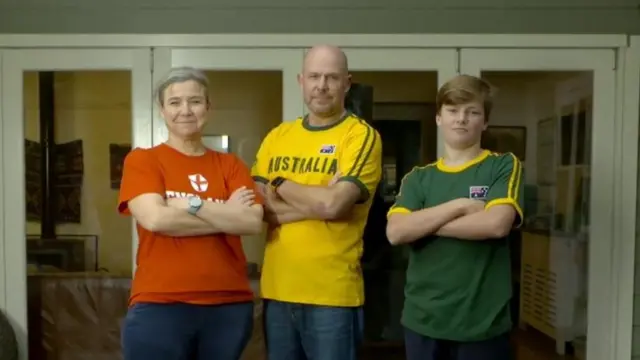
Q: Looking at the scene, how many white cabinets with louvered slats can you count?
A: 1